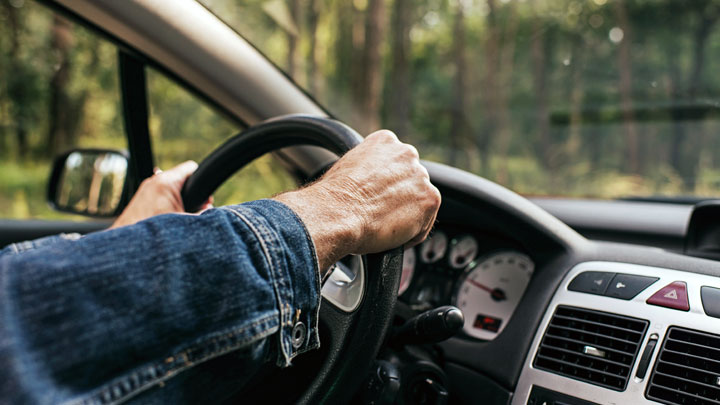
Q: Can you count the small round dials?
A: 2